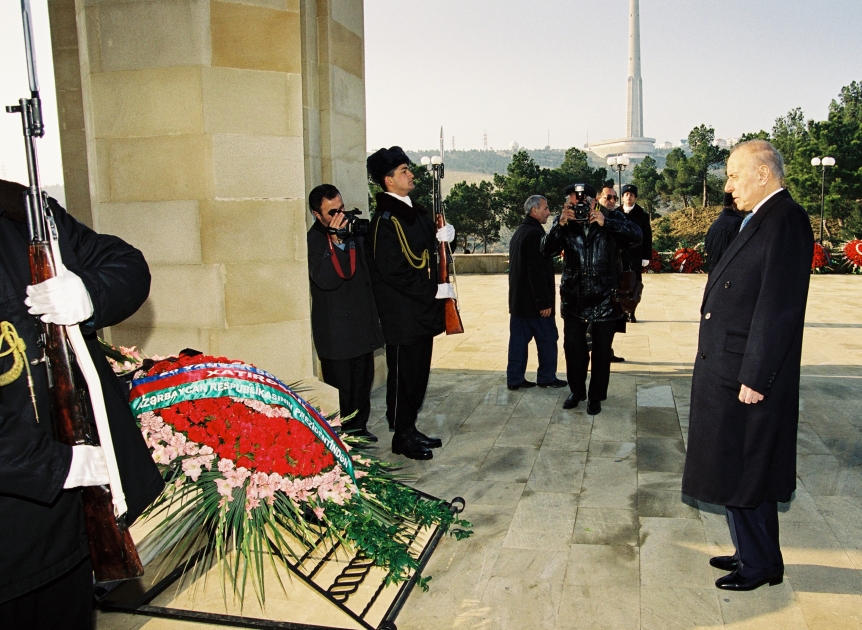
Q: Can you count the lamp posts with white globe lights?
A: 3